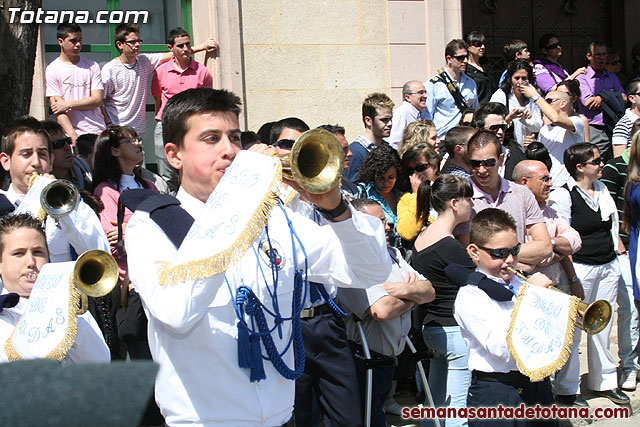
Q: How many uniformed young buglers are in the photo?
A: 4